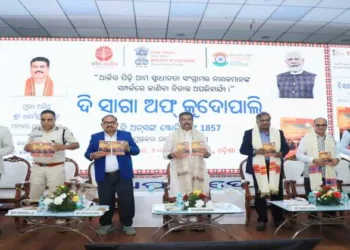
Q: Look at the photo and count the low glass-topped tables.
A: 3